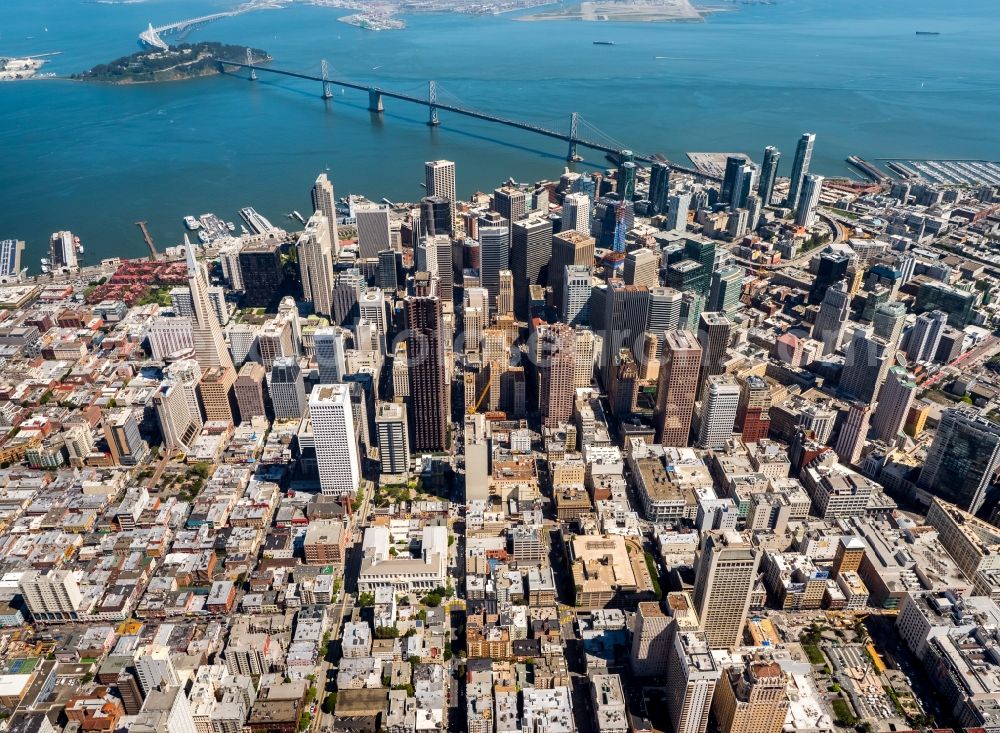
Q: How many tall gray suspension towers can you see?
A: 4